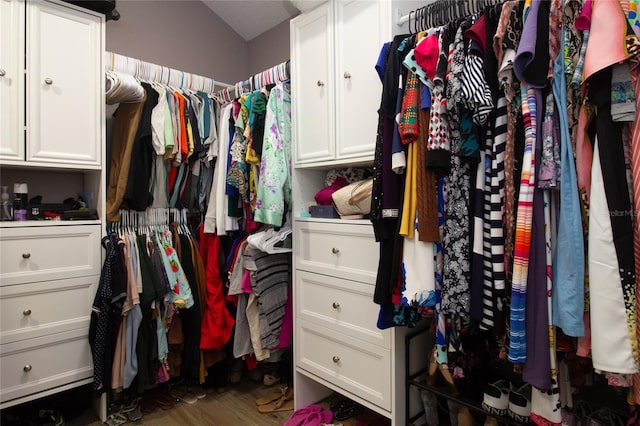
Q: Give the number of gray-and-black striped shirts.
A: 1